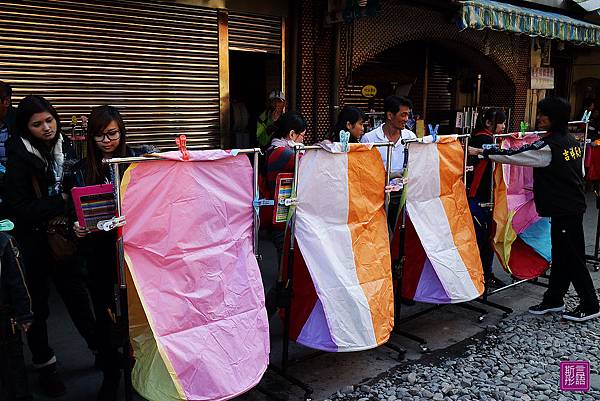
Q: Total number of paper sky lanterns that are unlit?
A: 4